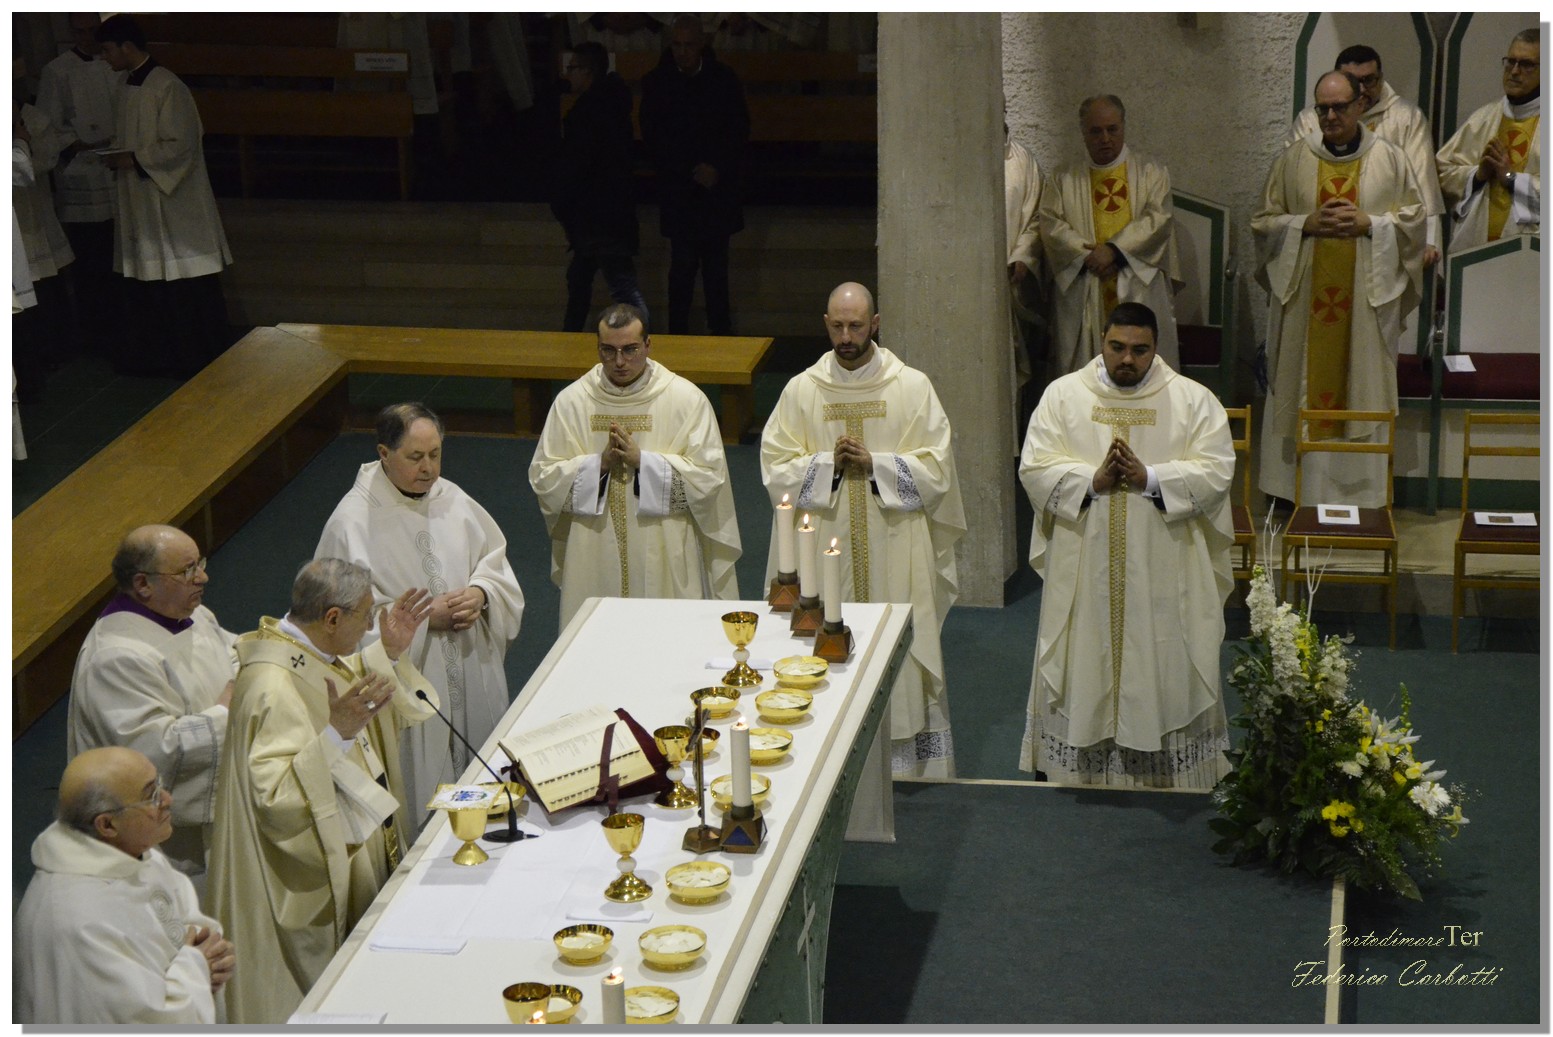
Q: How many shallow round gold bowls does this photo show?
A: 12